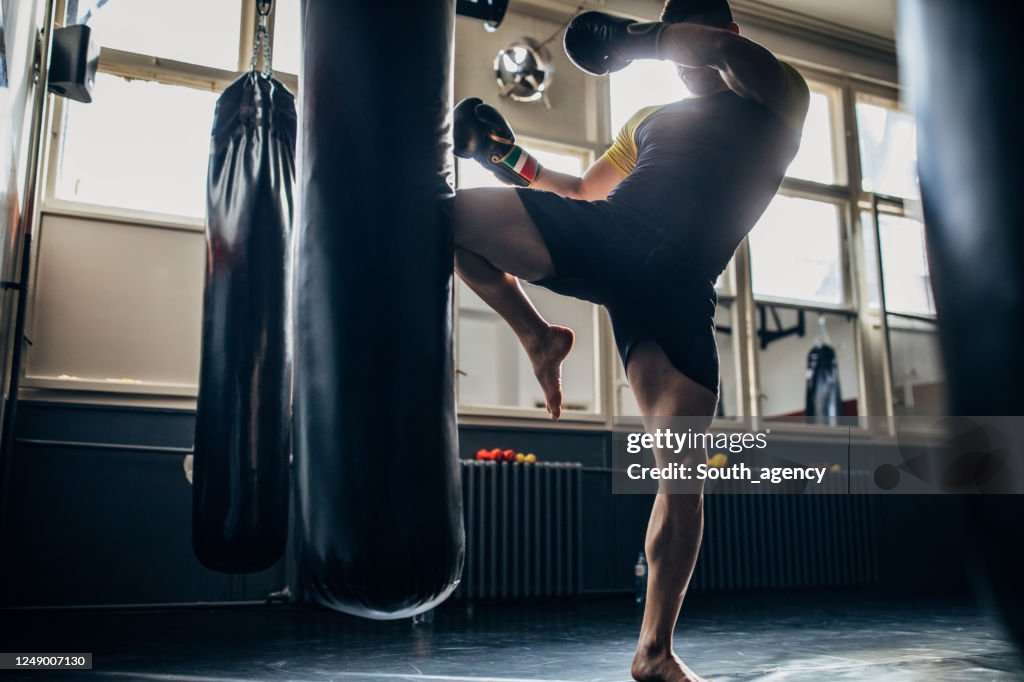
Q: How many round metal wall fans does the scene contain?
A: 1